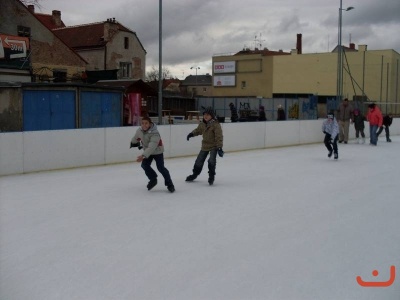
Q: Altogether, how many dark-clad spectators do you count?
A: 3